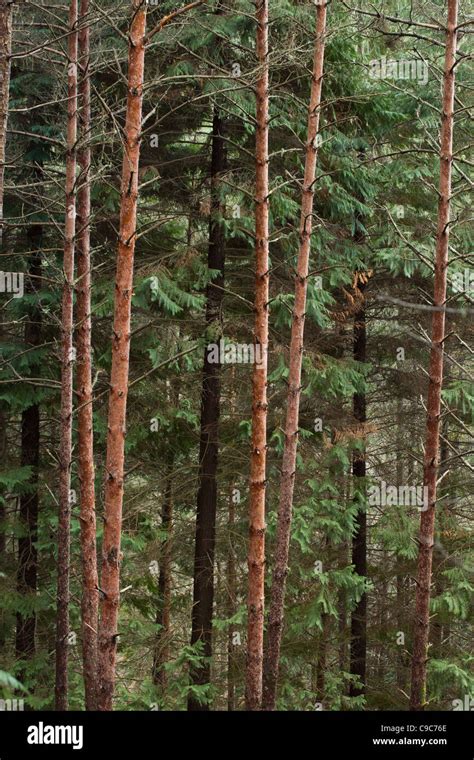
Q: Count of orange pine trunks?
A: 6